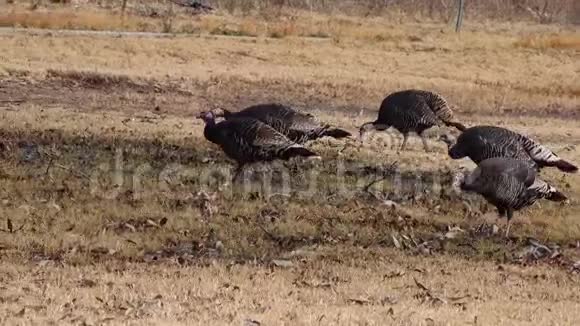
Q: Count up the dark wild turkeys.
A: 5